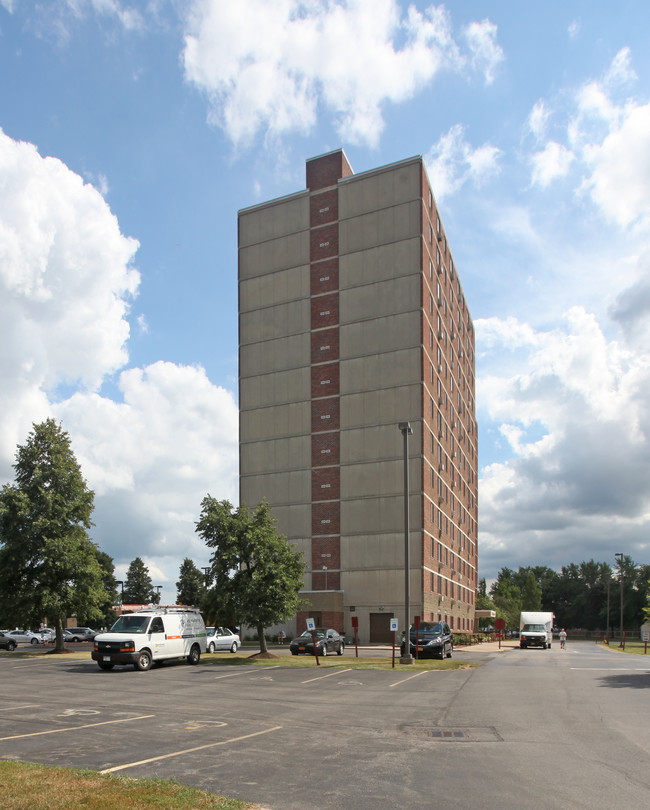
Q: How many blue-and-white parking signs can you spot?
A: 2